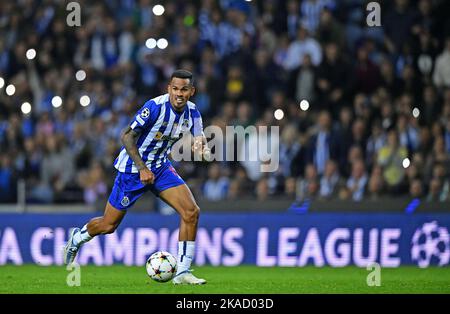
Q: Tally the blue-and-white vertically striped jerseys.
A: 1